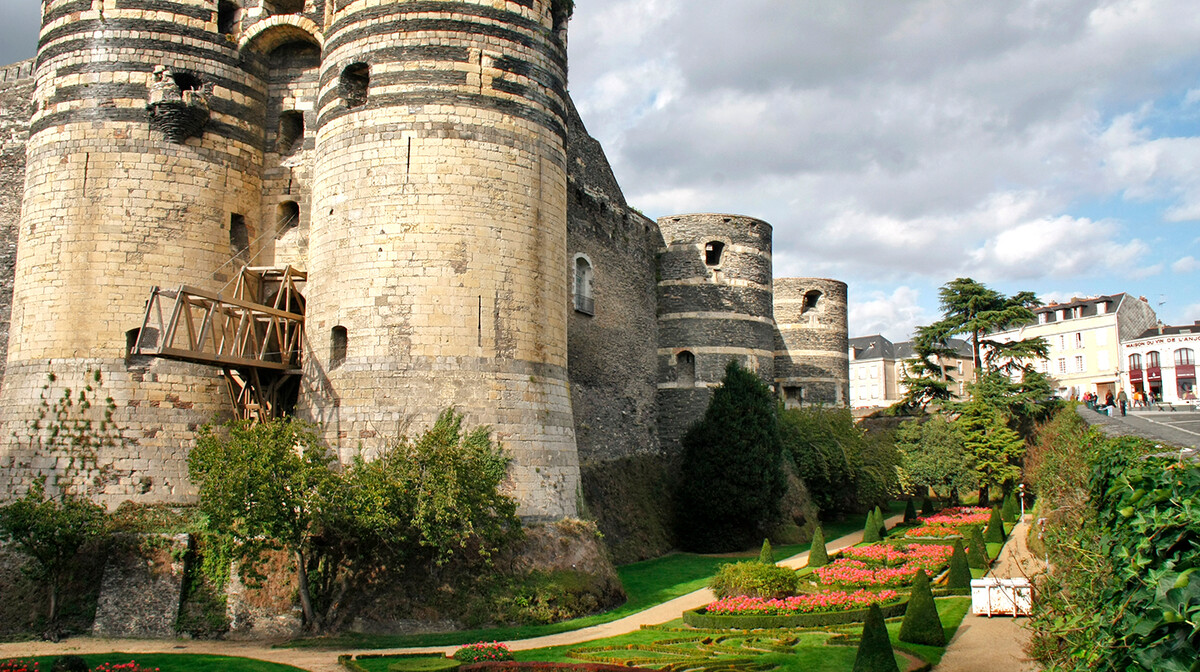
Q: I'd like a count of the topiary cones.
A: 13